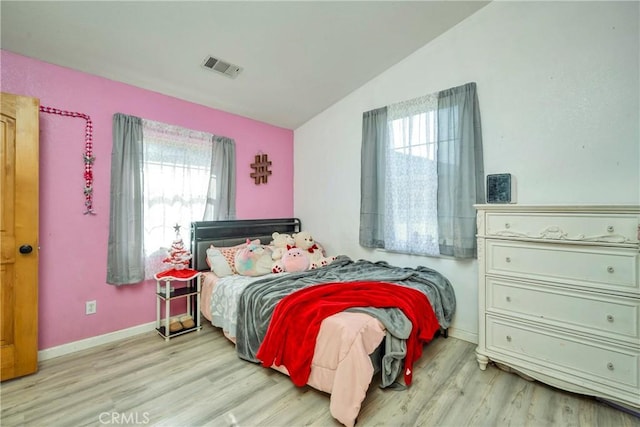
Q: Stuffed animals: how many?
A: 4